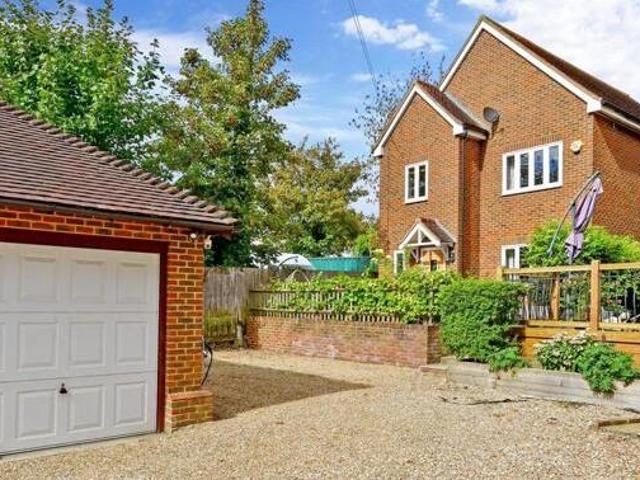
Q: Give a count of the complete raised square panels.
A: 9